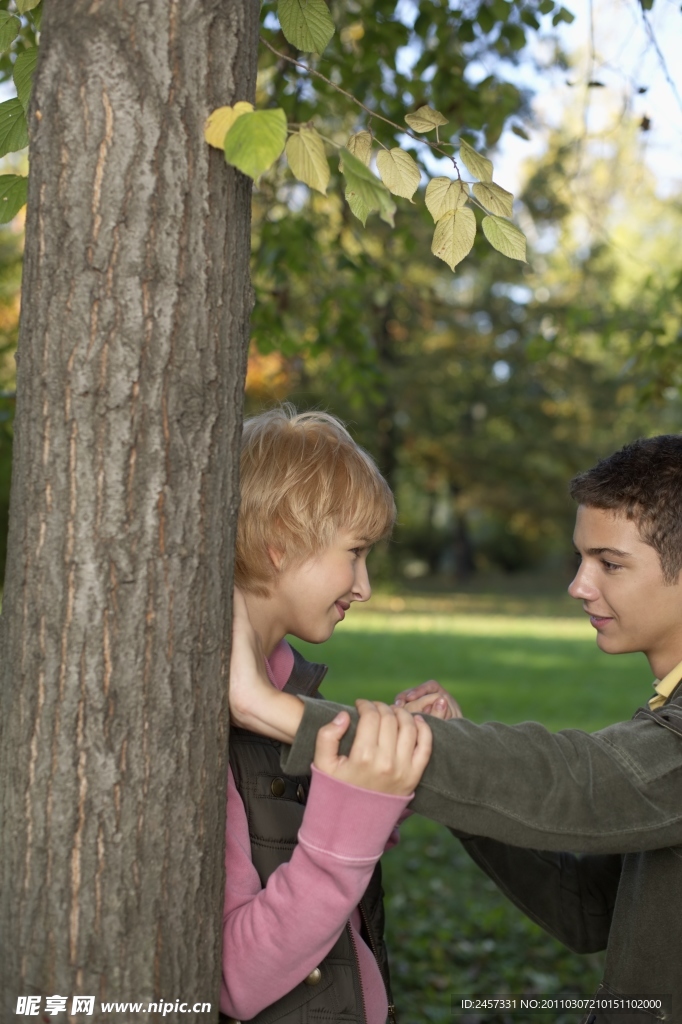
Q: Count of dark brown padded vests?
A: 1